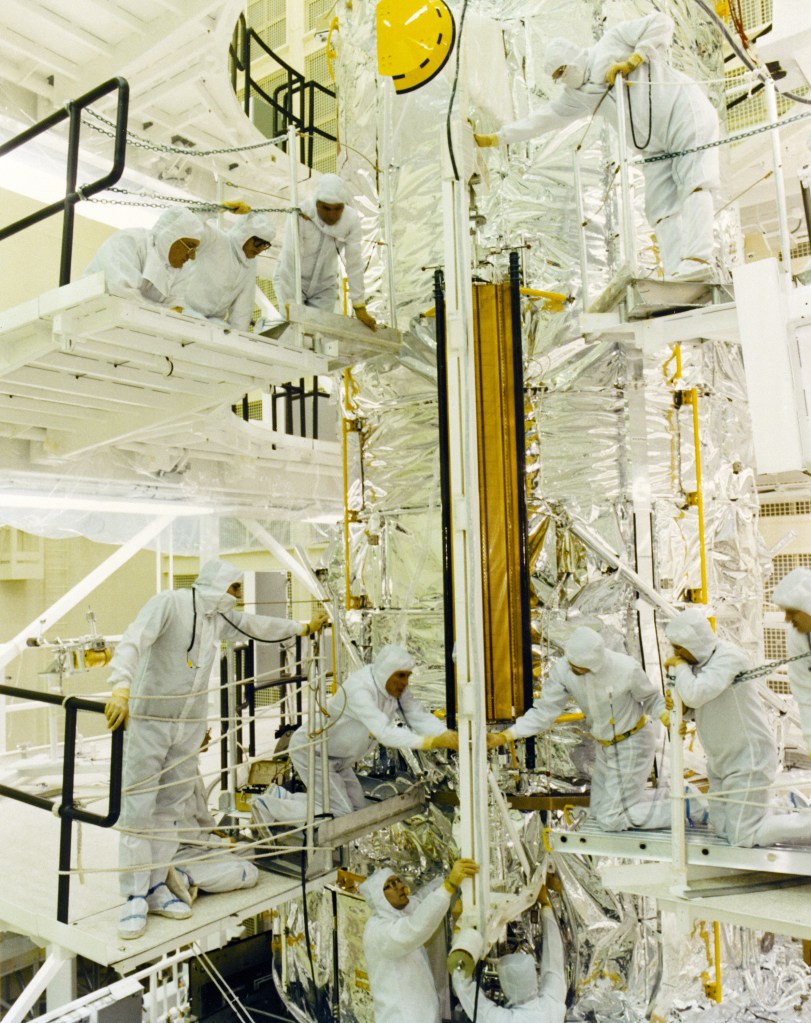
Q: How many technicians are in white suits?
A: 12